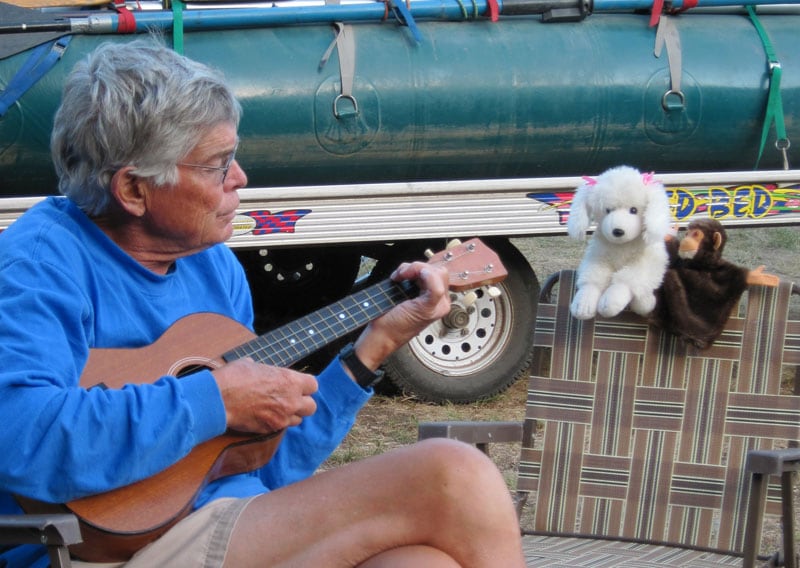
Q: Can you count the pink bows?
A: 2